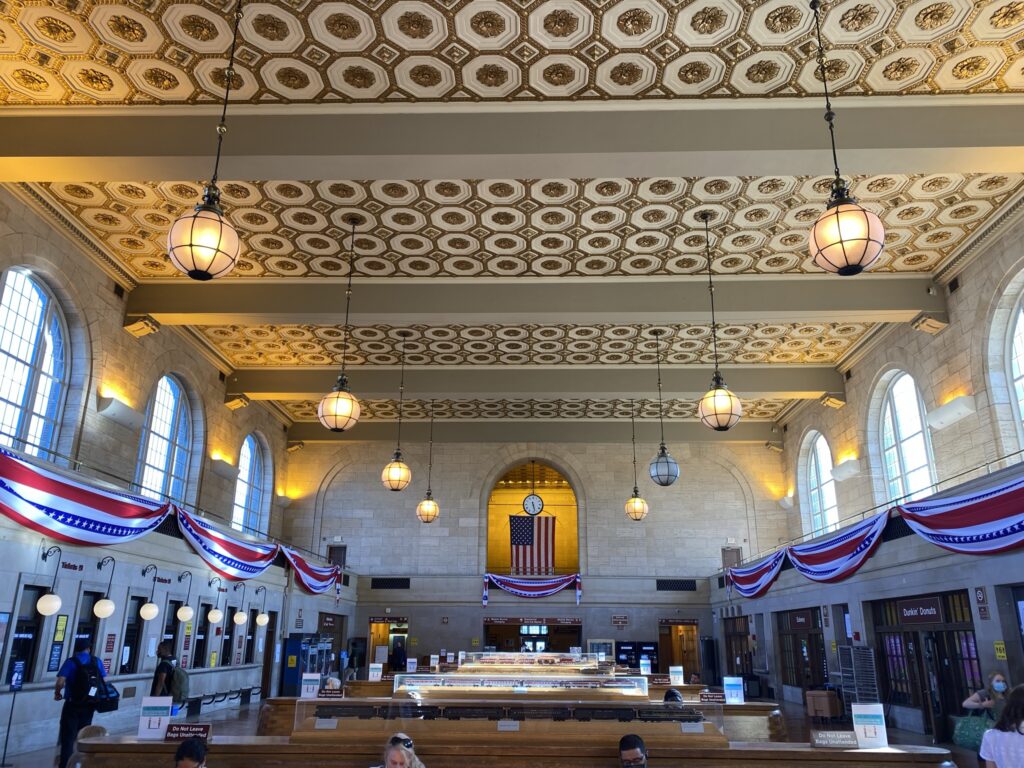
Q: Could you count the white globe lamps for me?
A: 7